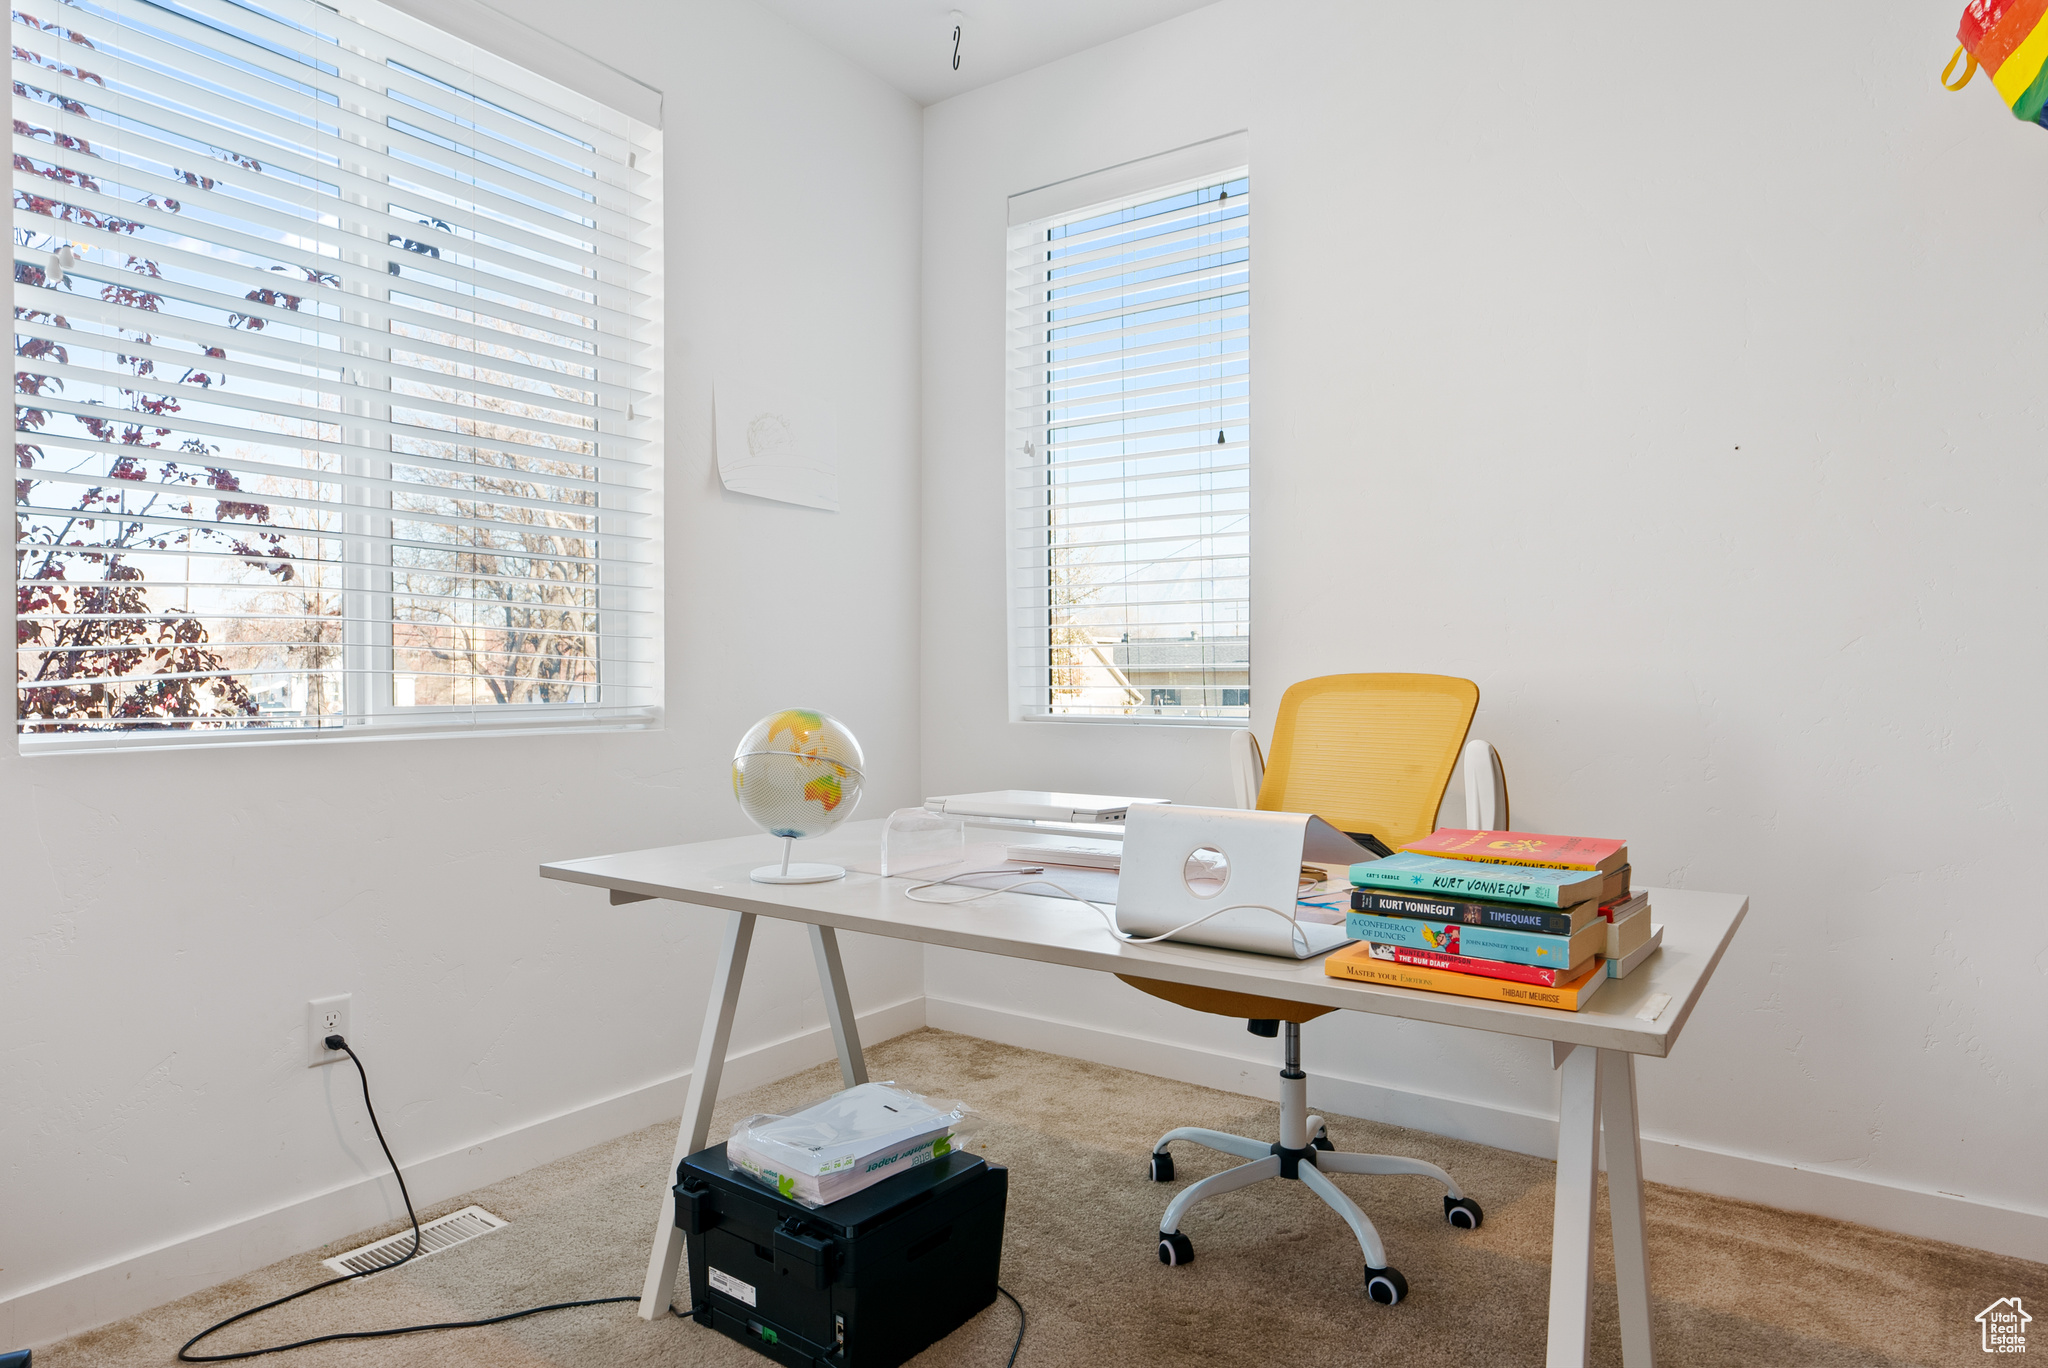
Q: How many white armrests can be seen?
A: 2